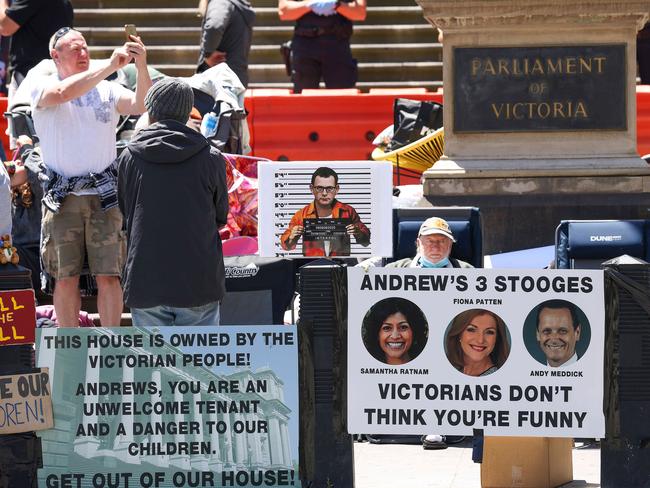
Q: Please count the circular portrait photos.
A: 3